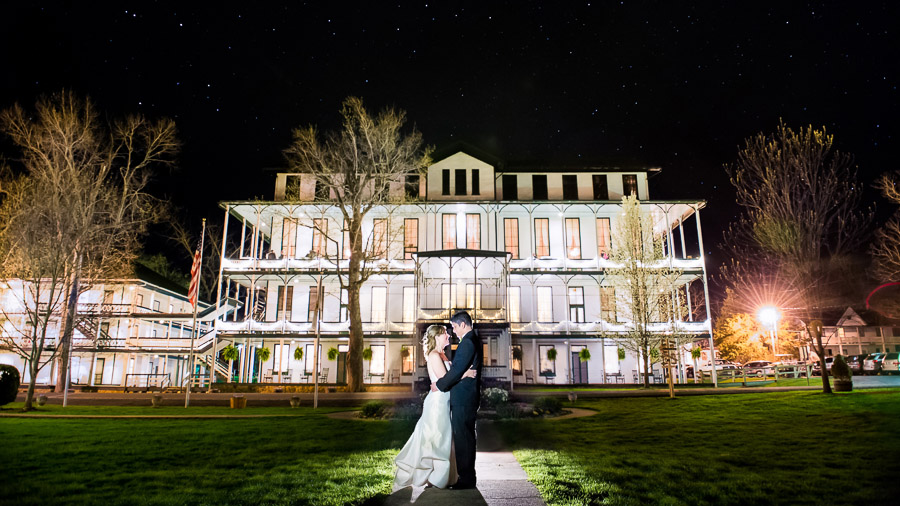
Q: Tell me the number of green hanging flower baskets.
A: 12